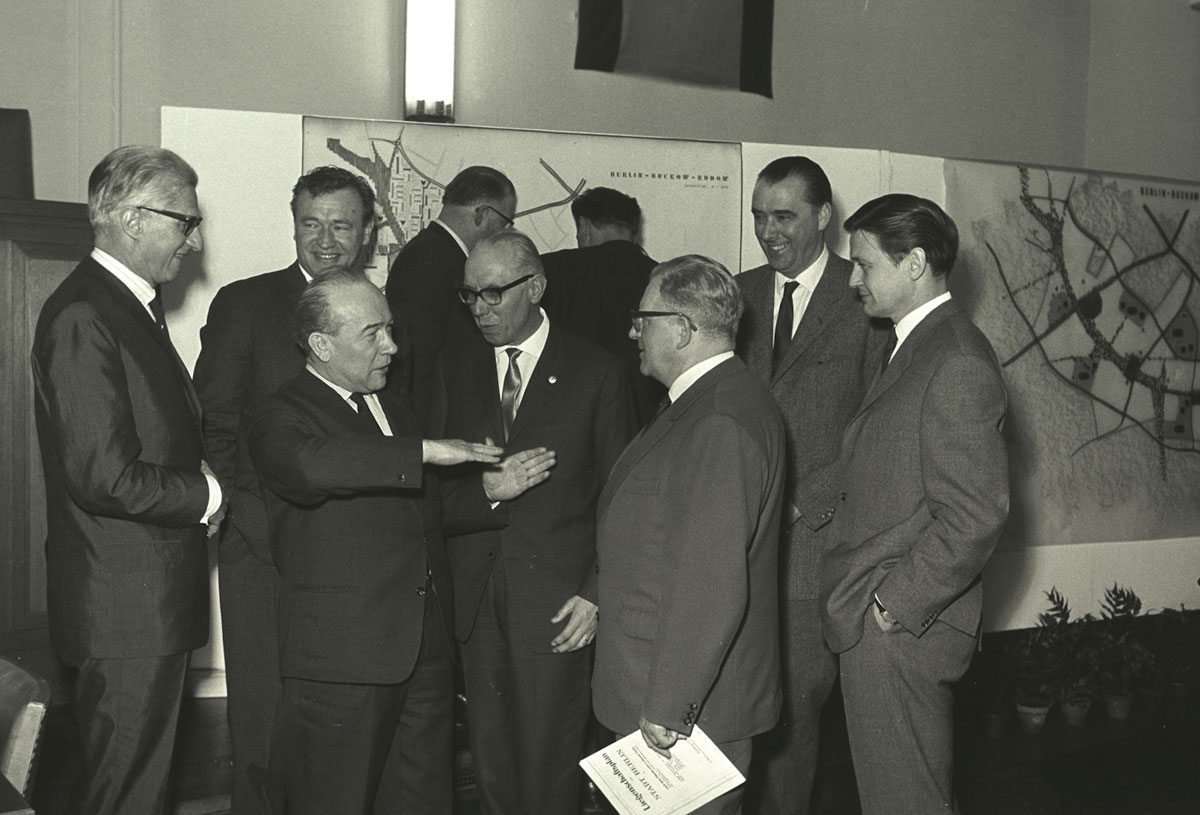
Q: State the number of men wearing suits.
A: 9